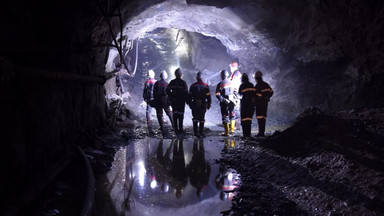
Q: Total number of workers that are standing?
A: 8